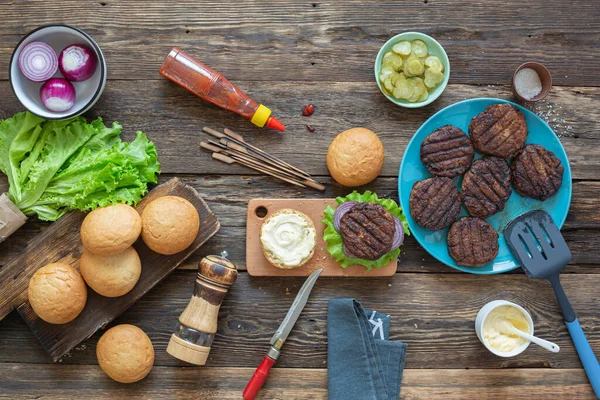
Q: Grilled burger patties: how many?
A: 7